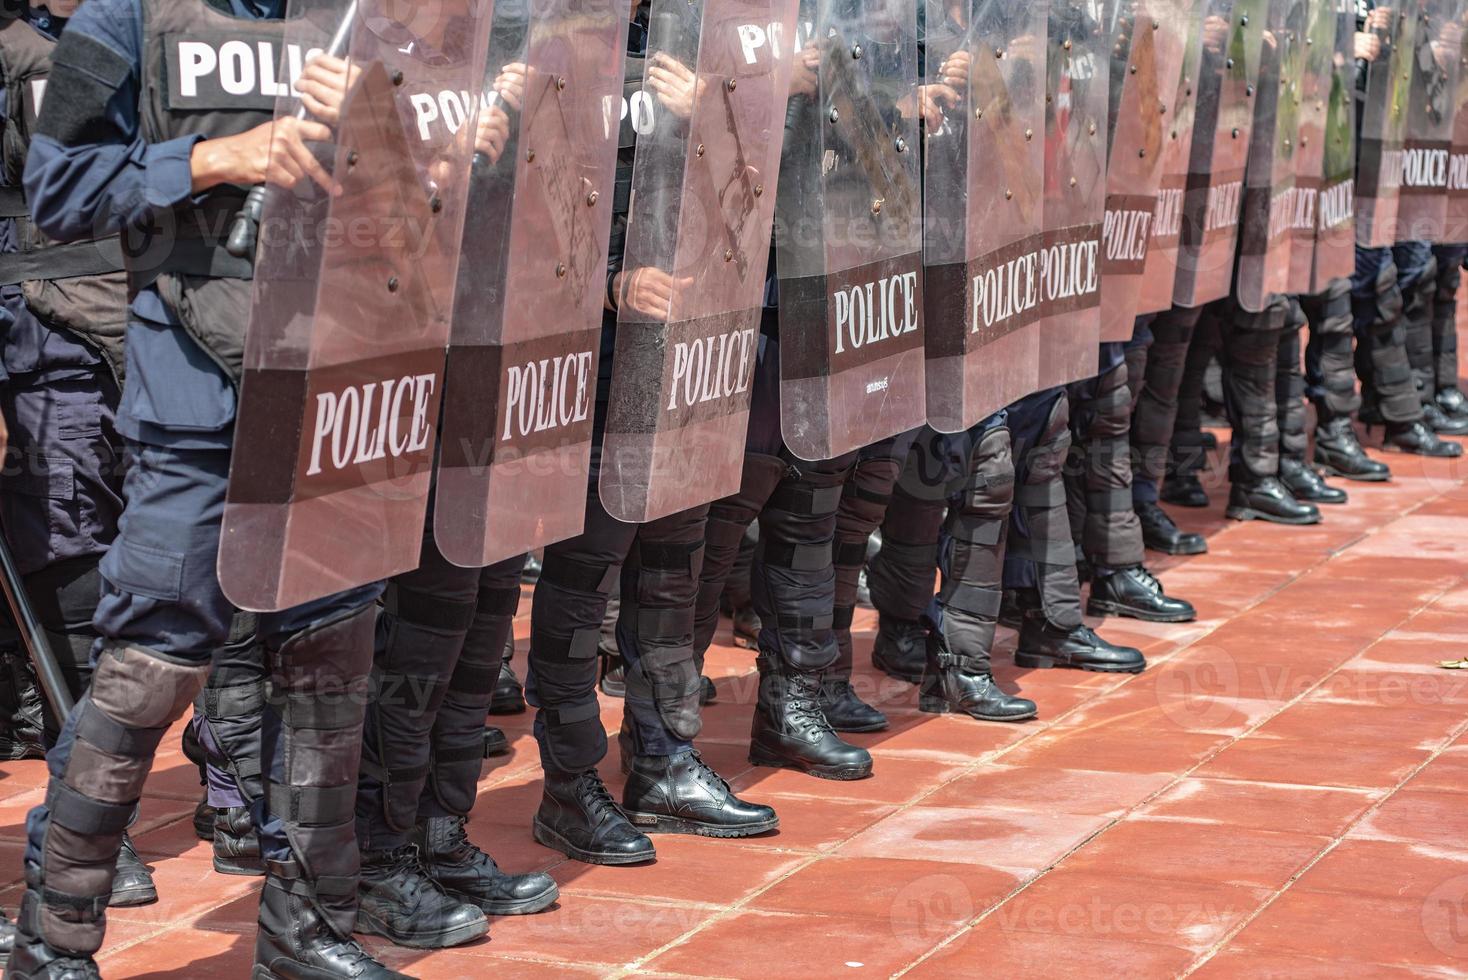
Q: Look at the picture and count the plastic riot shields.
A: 15